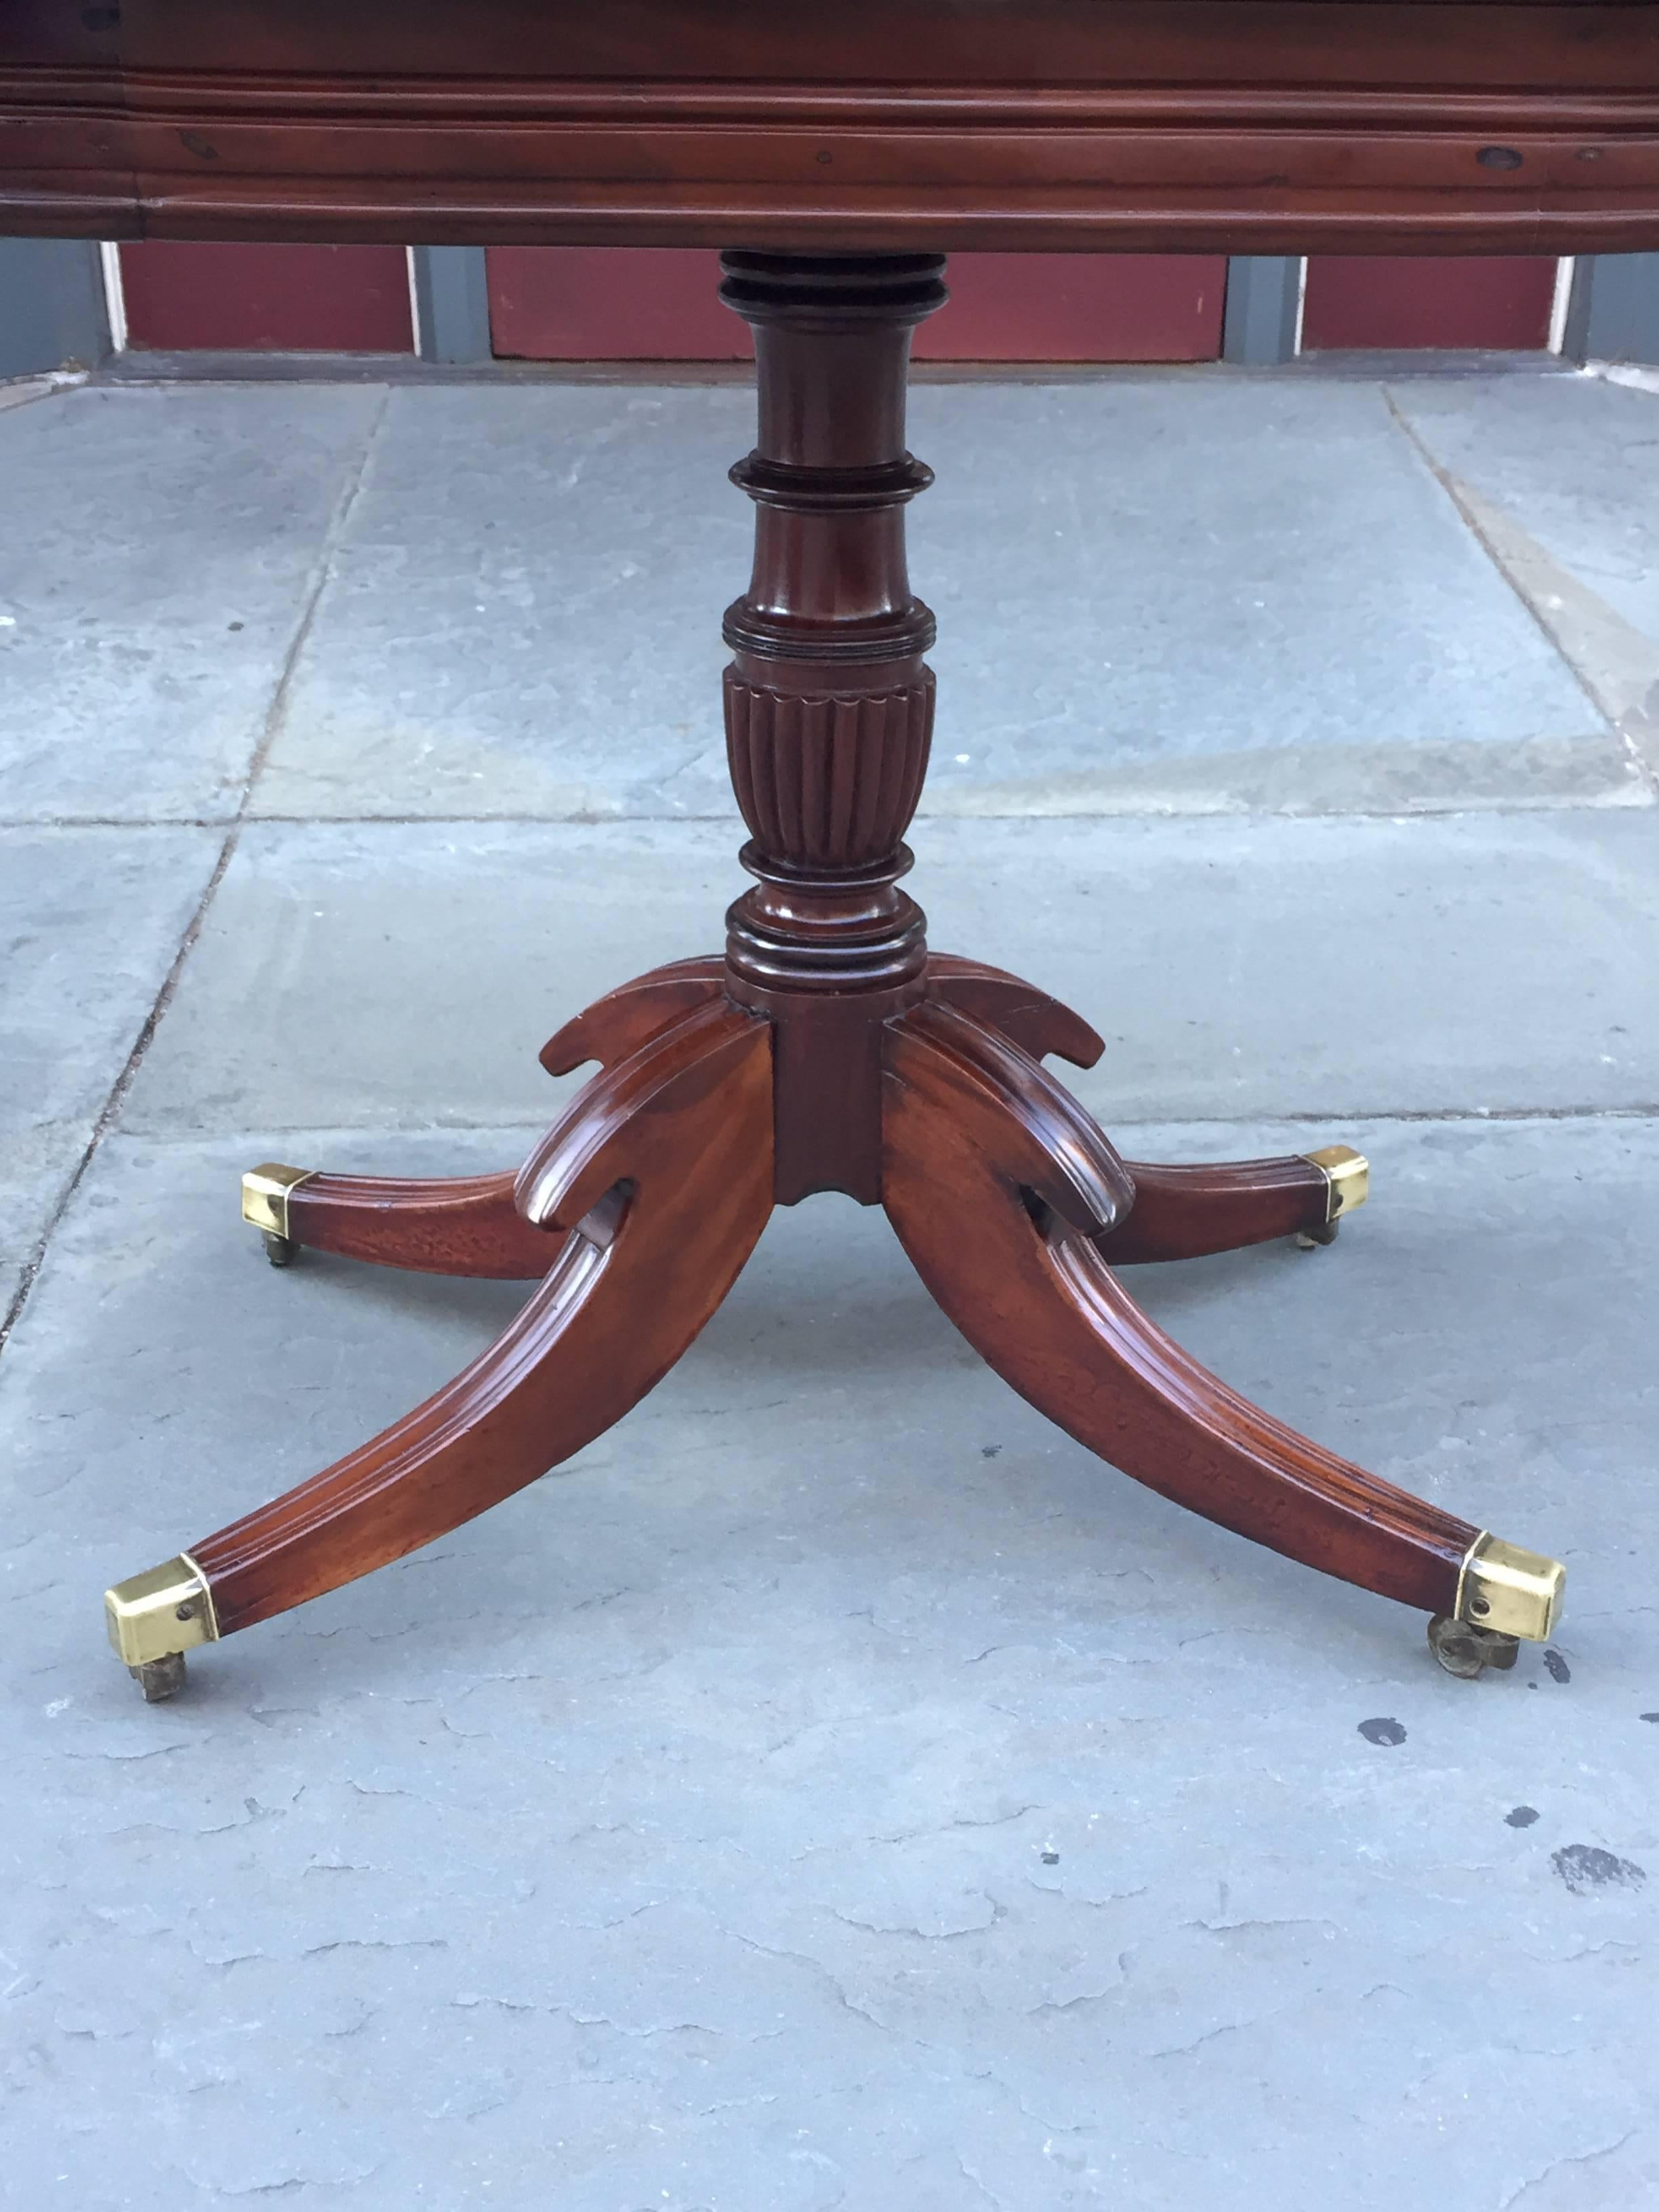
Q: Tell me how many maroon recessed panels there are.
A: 3